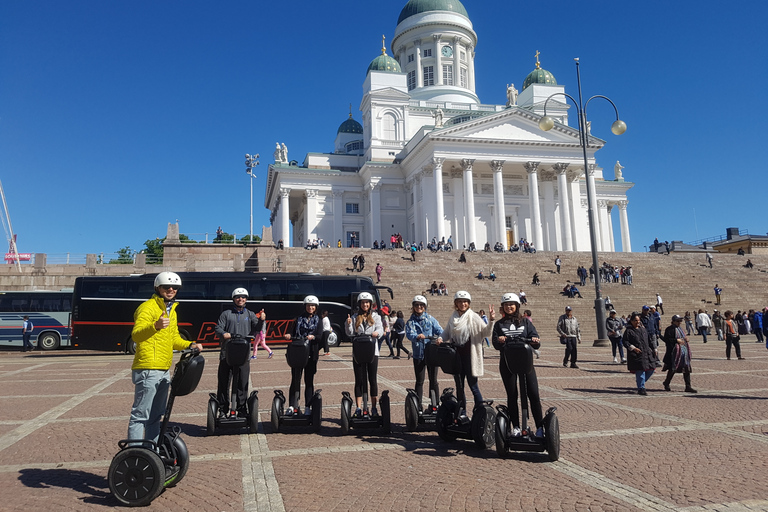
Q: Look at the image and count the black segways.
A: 7